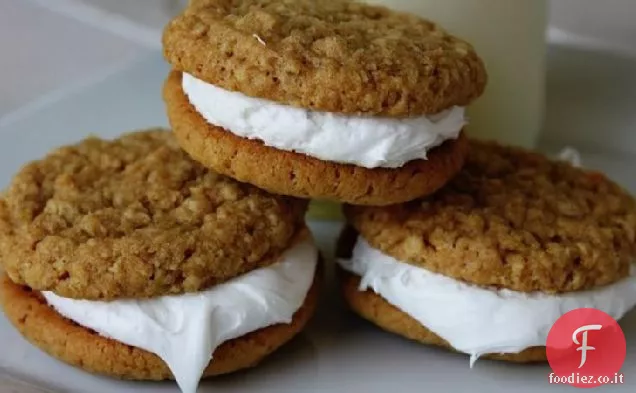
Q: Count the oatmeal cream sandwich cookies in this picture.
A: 3